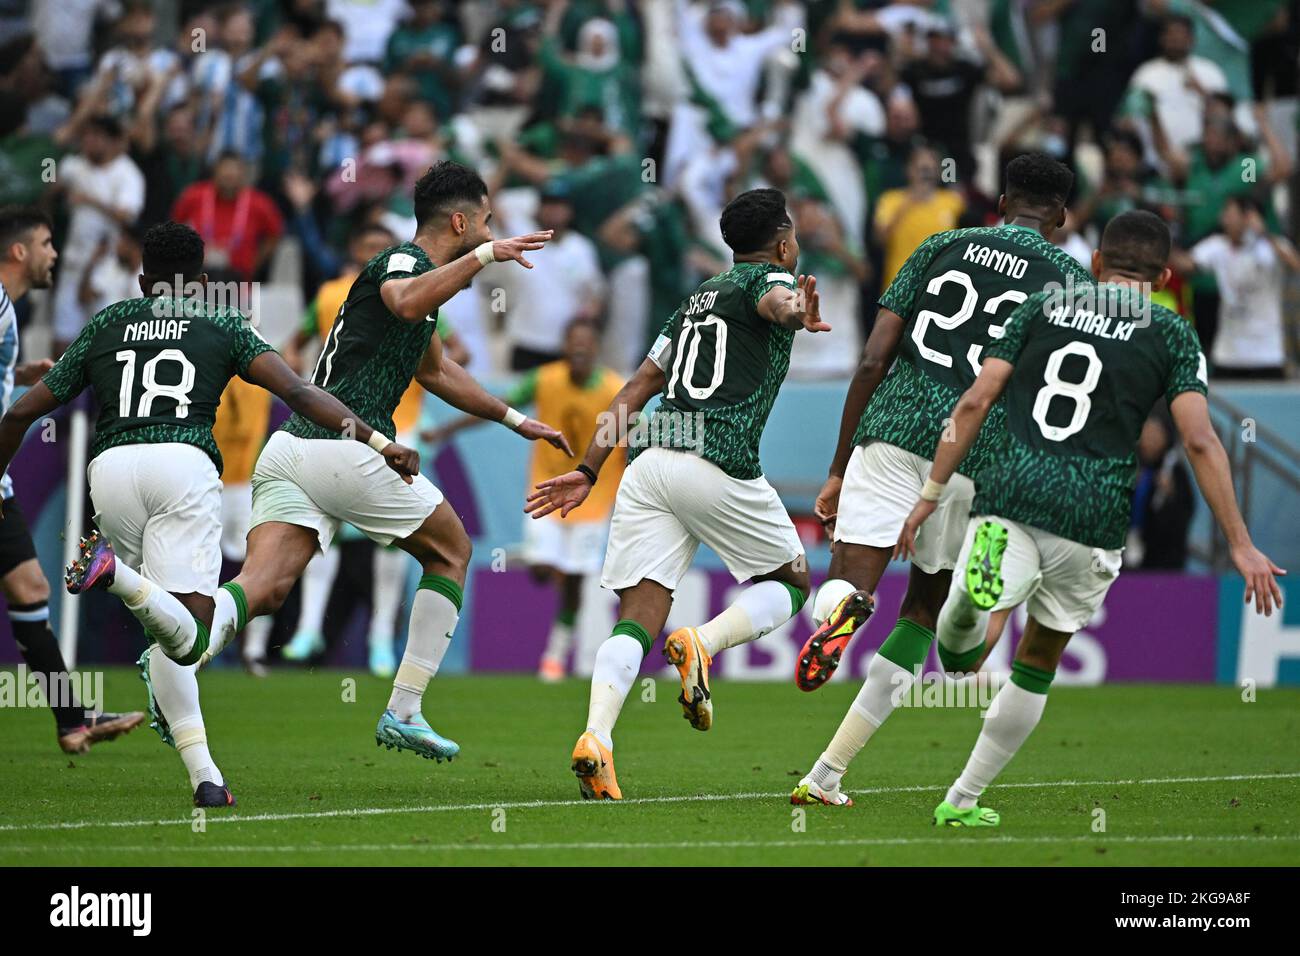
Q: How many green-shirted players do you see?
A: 5